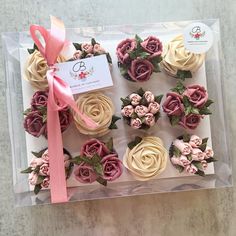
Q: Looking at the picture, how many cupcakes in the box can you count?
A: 12